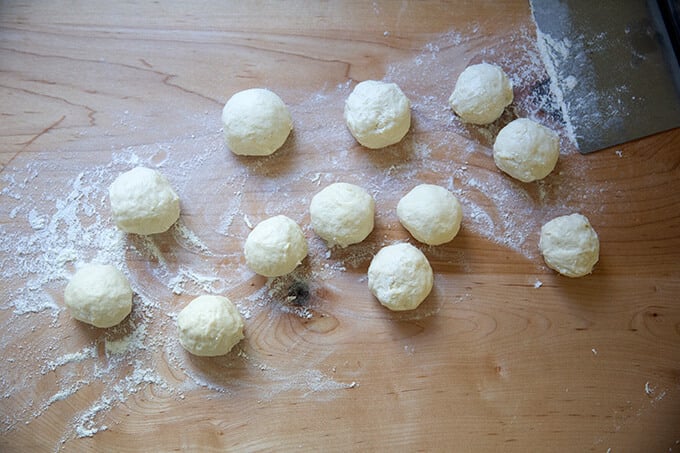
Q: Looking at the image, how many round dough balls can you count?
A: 12